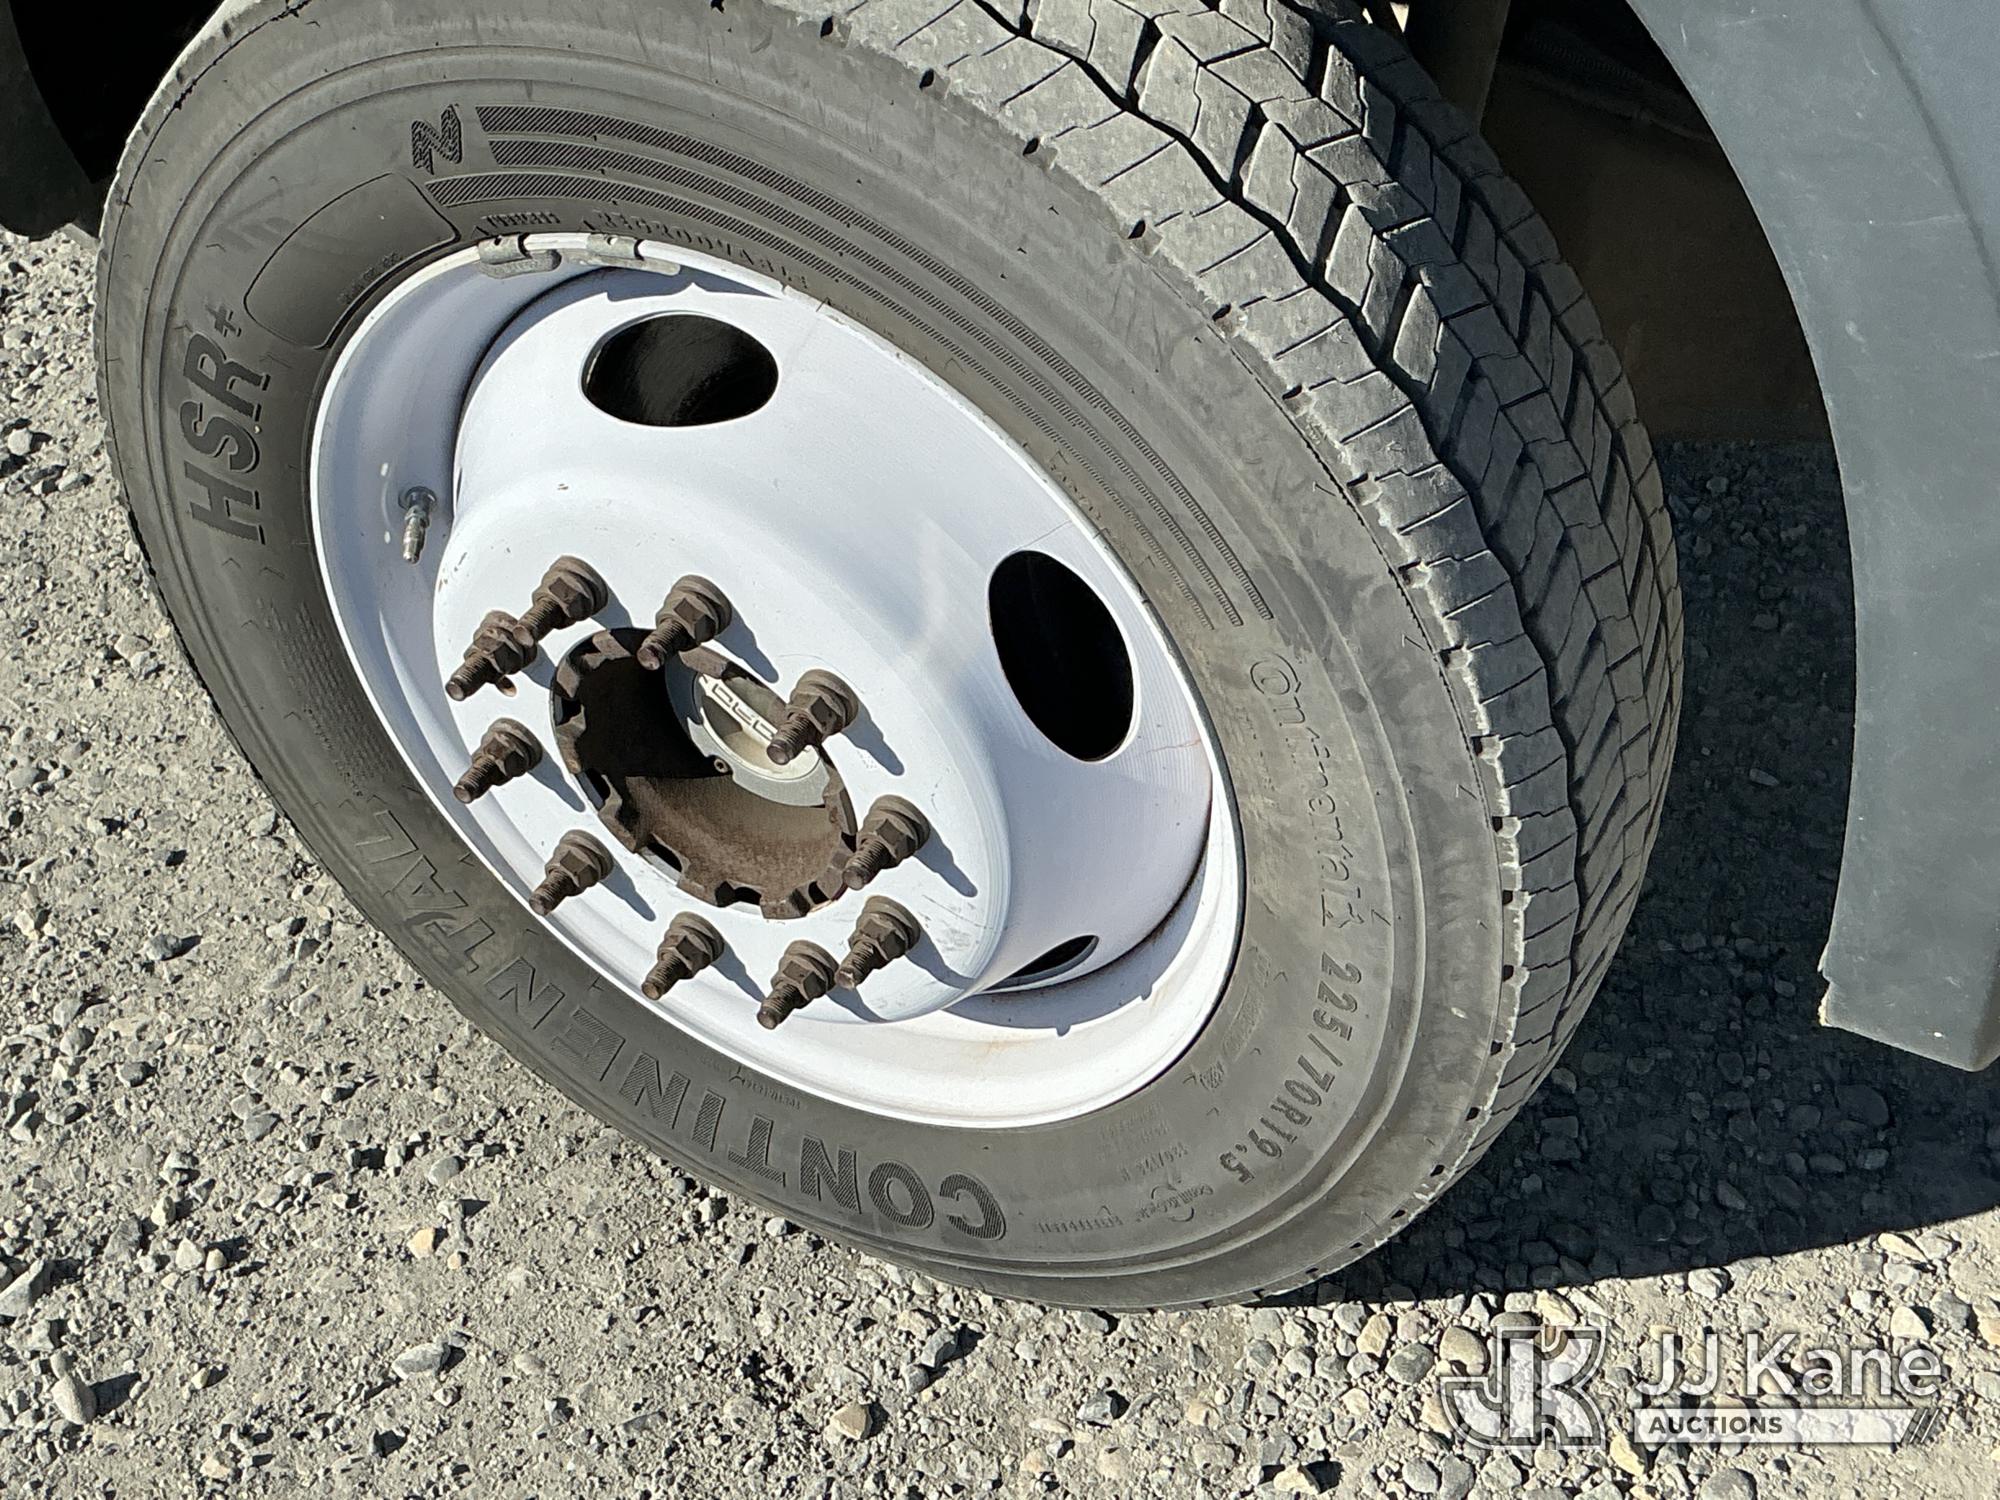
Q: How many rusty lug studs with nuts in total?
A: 10